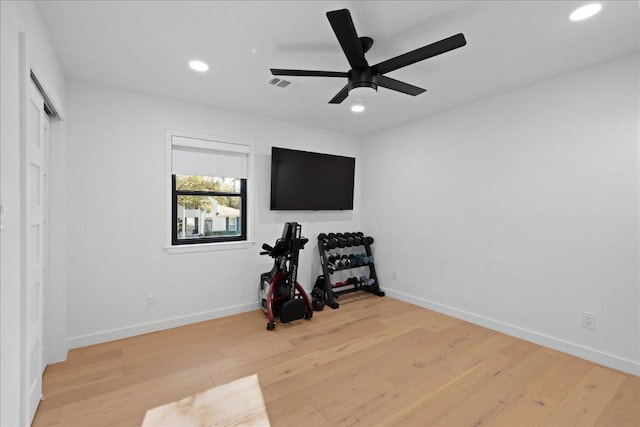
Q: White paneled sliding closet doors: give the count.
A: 2